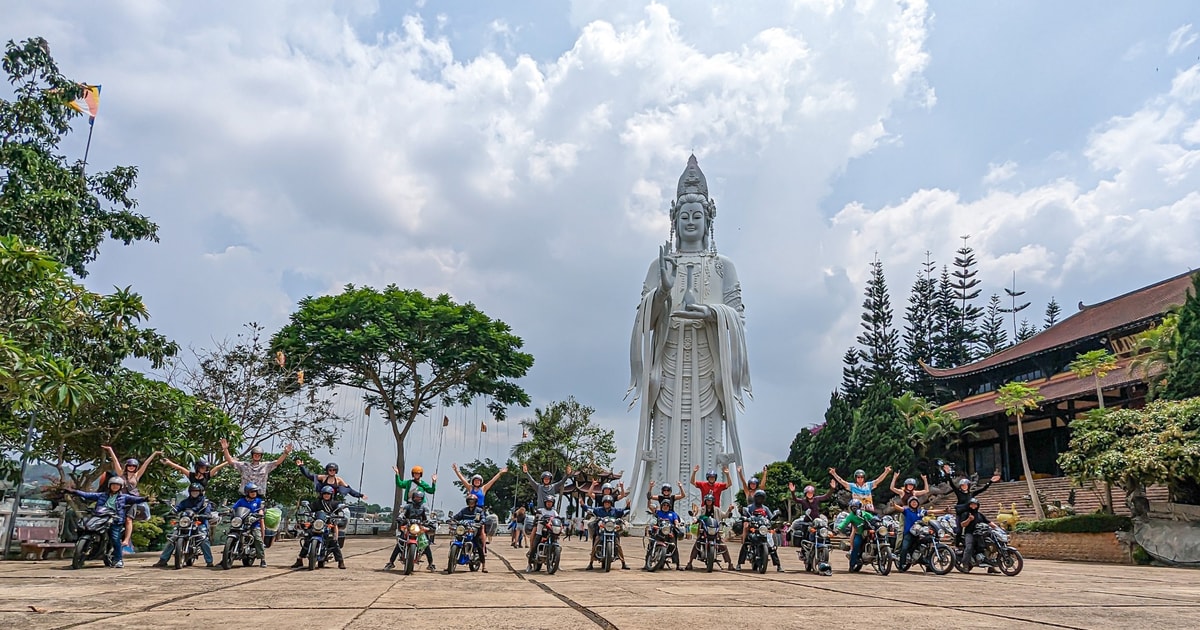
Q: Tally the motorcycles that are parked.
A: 15